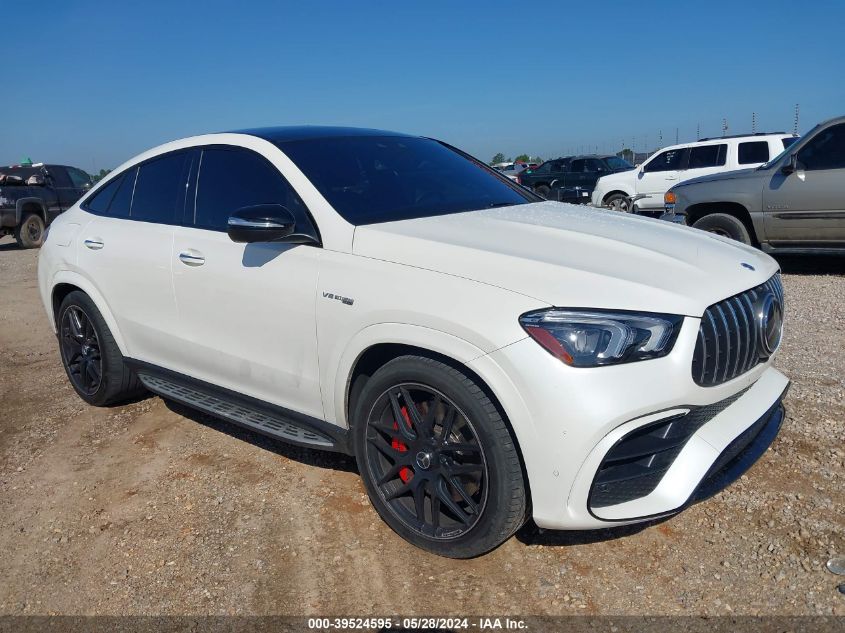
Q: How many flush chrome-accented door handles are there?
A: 2